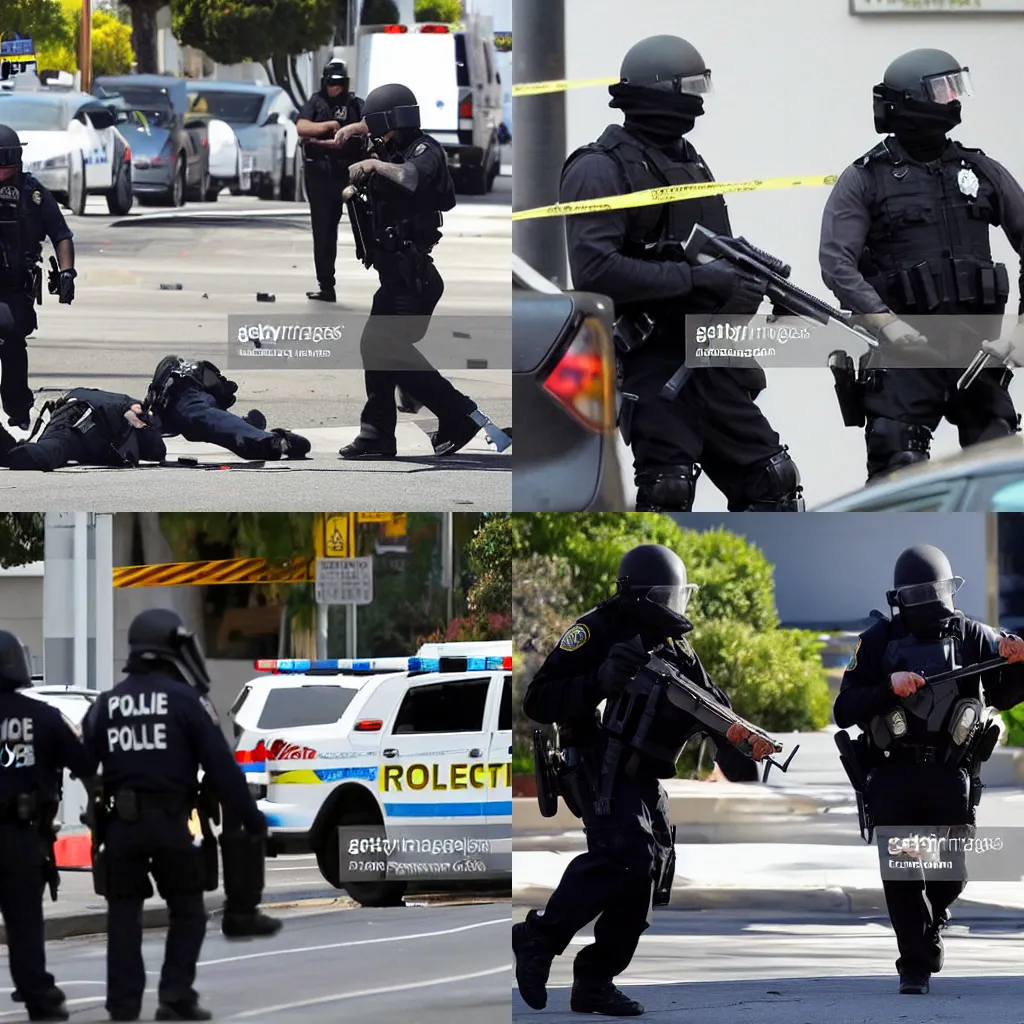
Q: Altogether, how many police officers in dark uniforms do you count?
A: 11